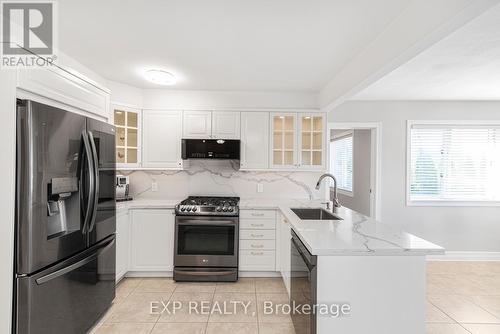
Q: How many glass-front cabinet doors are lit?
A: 3